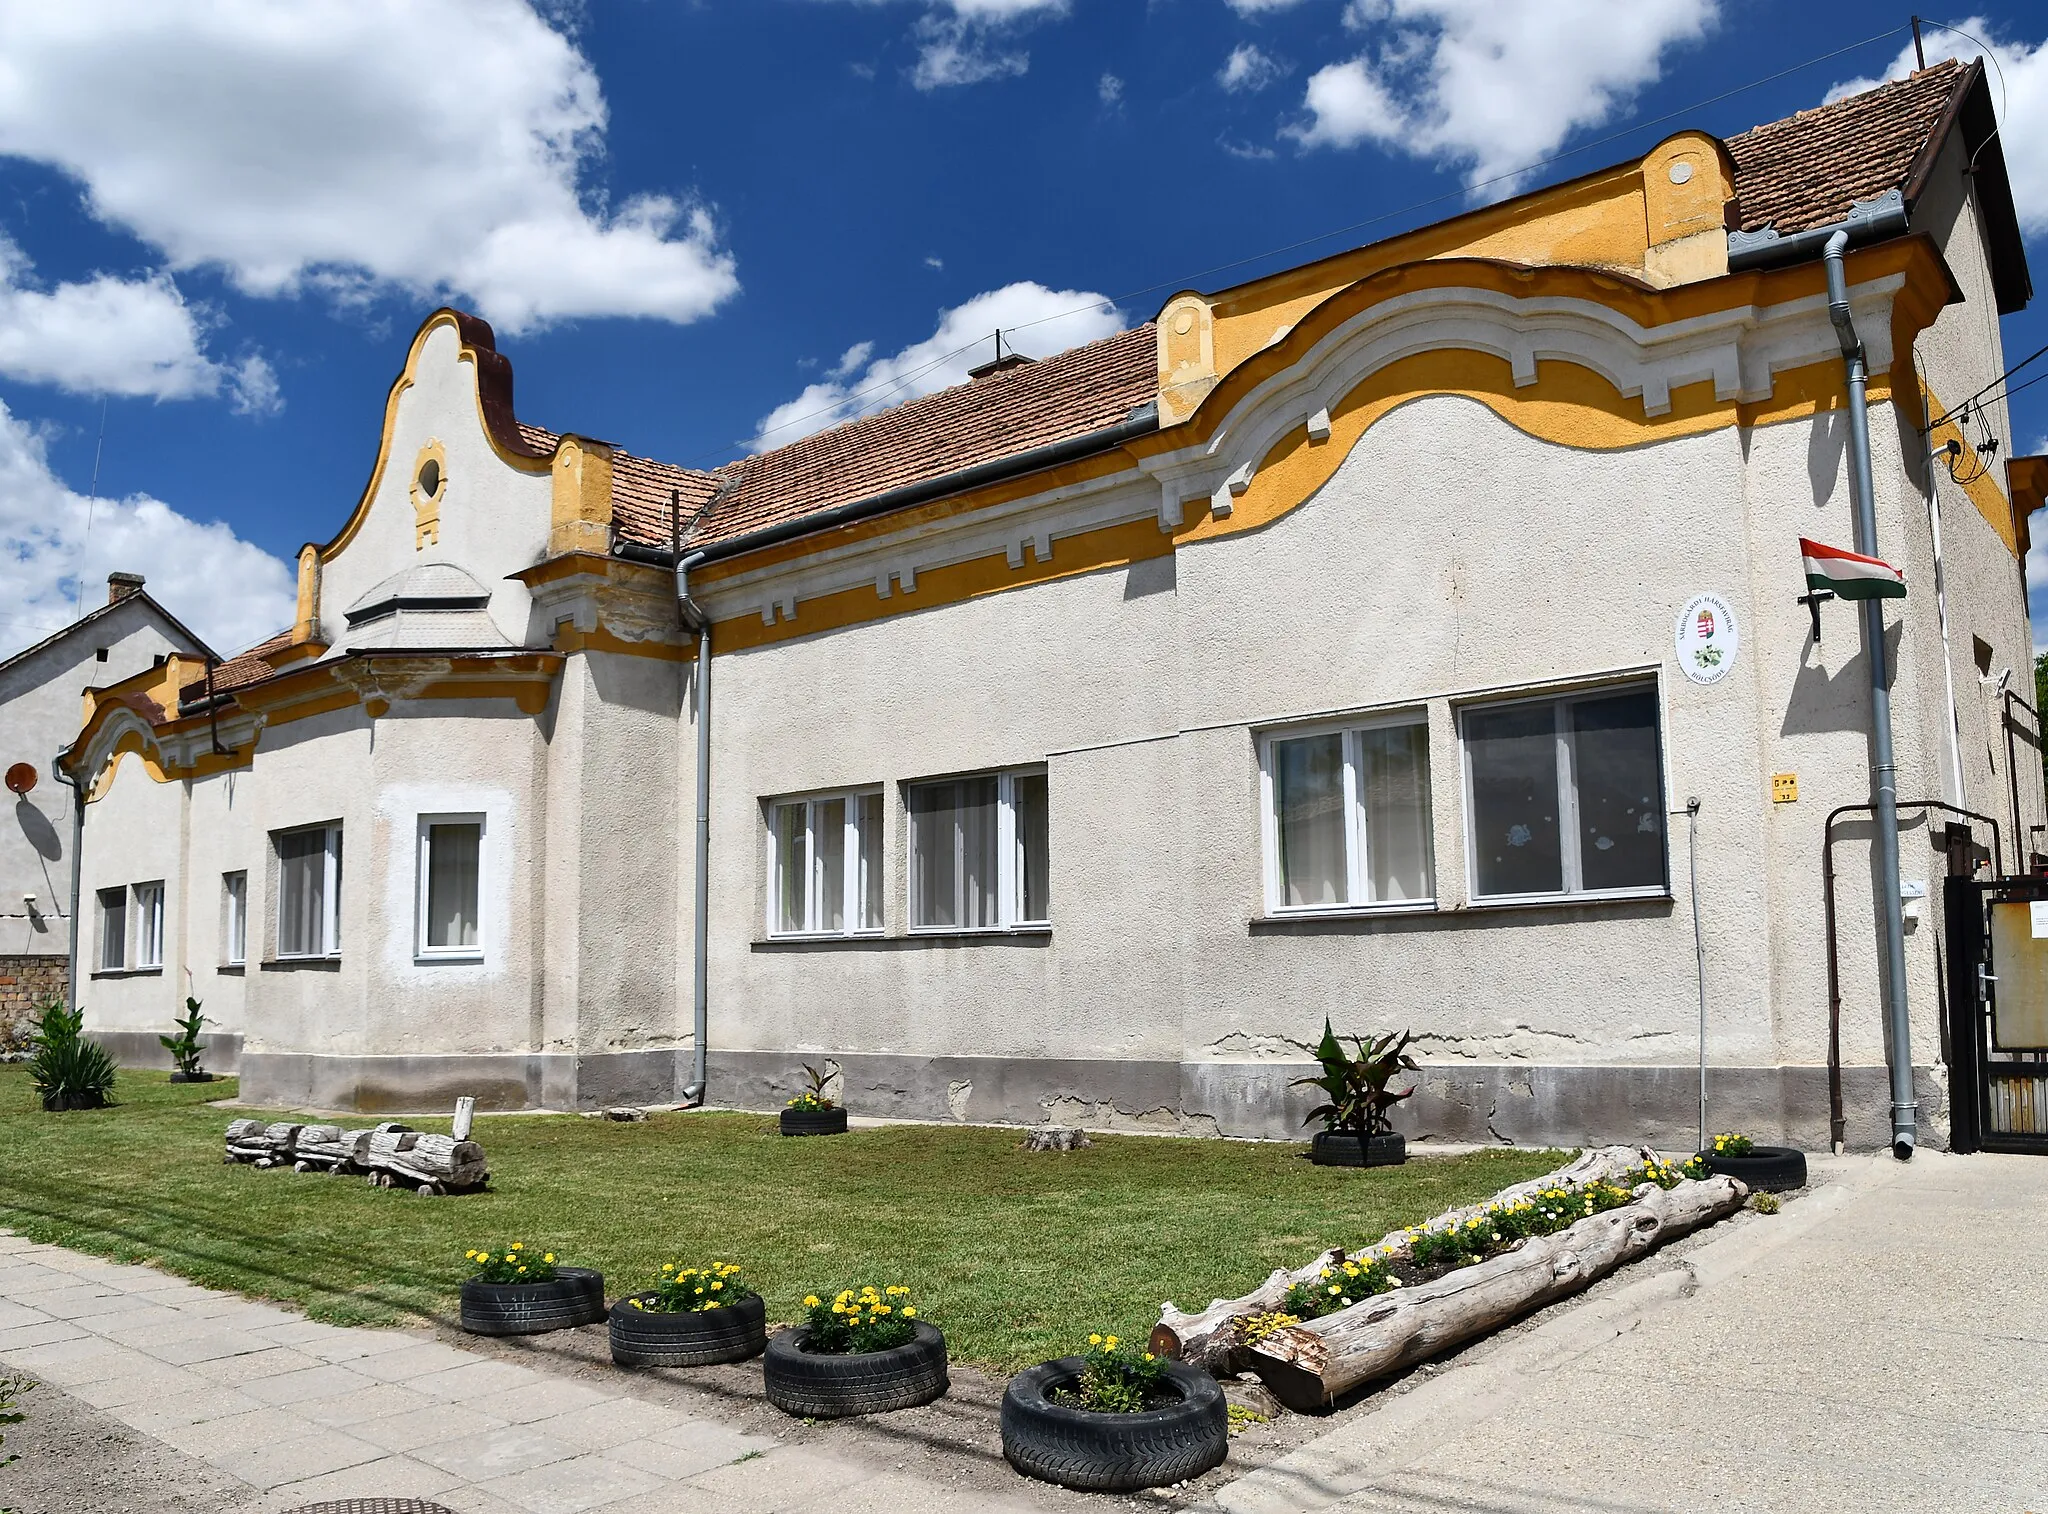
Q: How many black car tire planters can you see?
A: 9